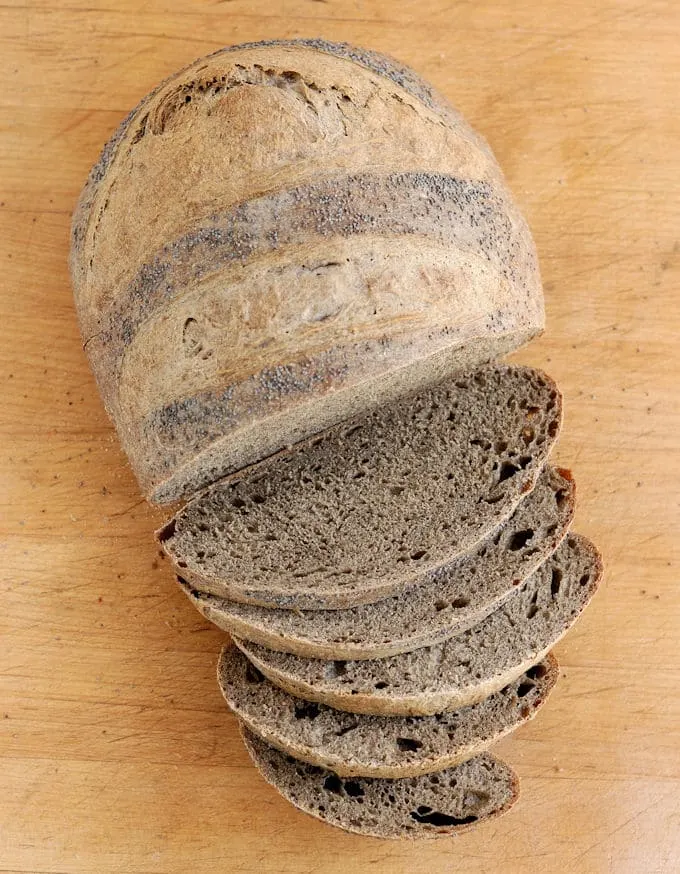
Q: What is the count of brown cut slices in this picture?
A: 5